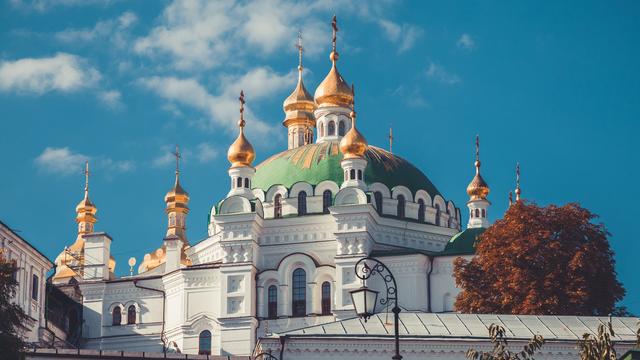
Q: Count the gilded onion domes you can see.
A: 7